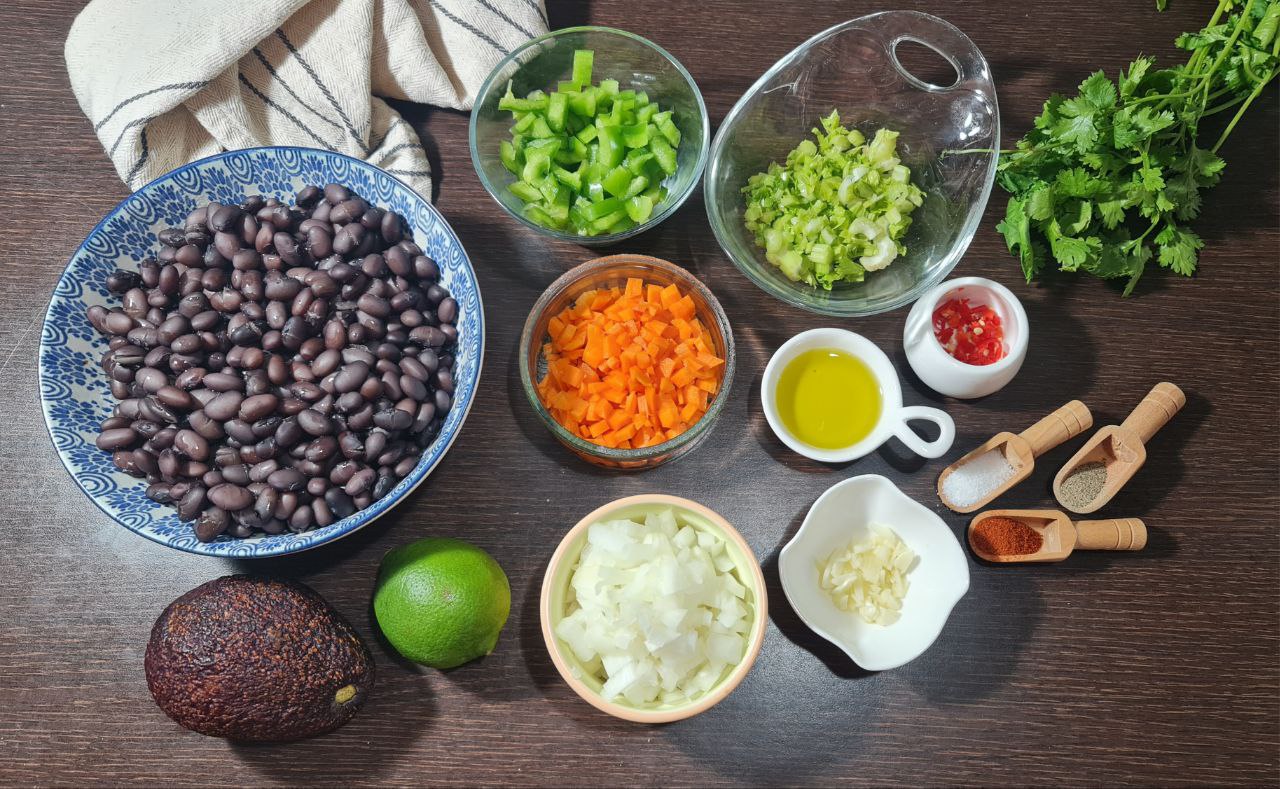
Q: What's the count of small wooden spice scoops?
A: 3